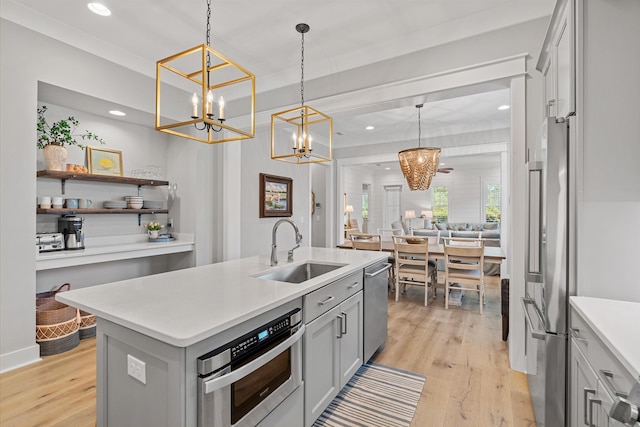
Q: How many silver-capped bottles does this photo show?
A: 0